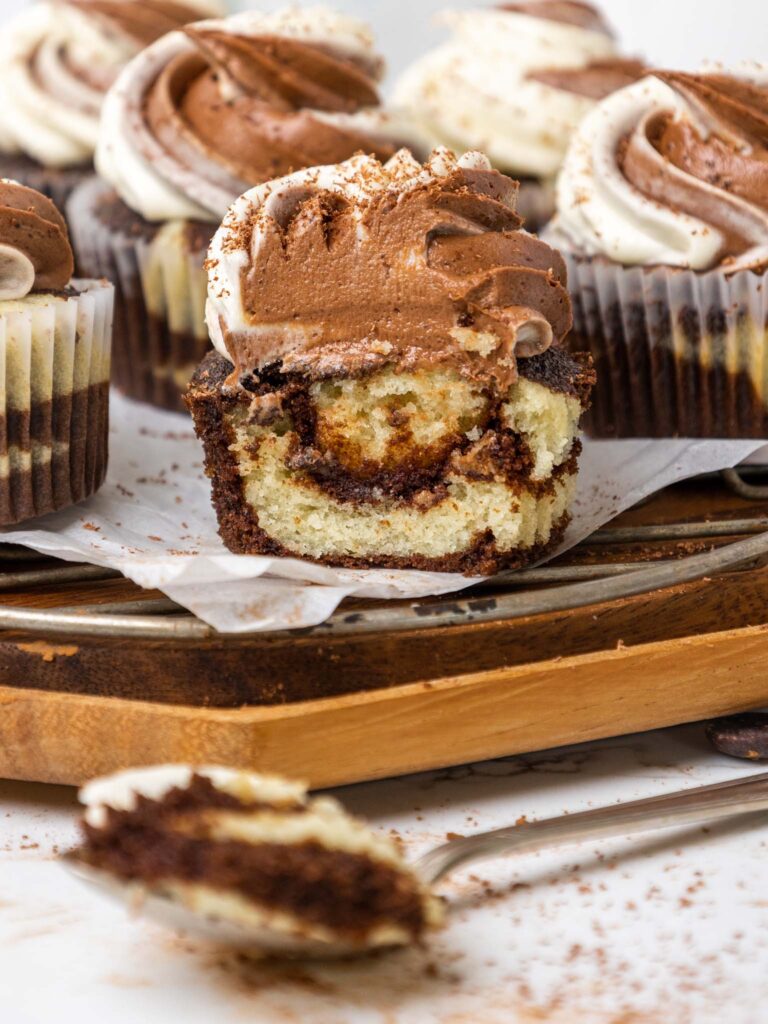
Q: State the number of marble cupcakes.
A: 6